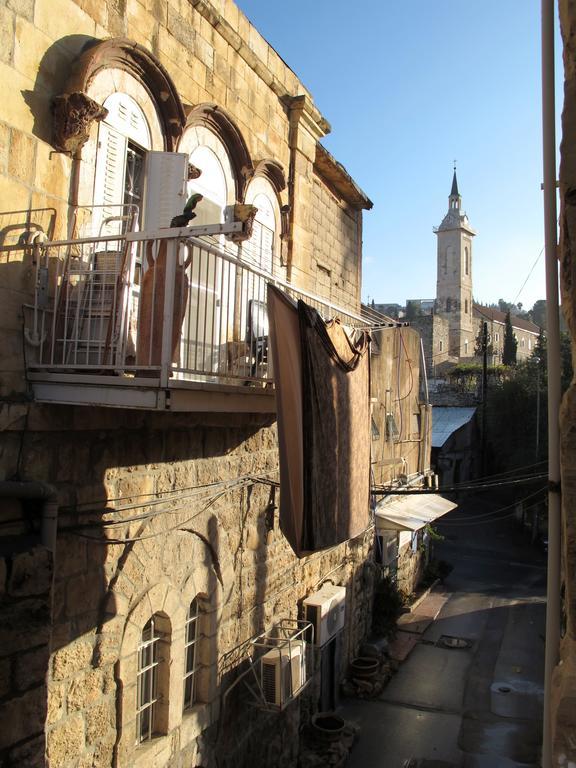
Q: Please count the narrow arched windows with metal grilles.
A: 2